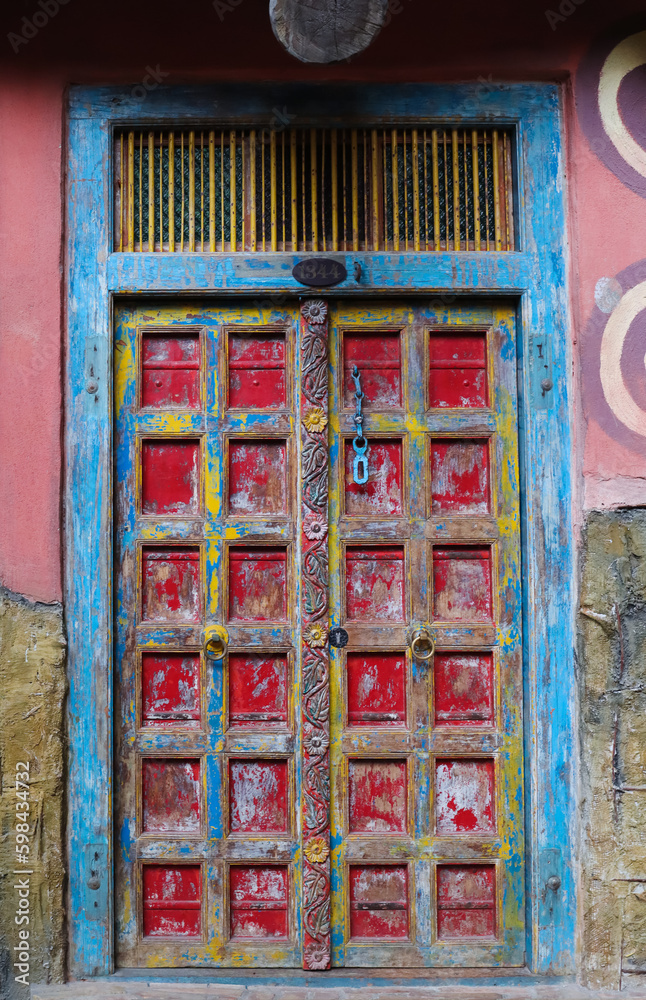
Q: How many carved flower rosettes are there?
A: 7